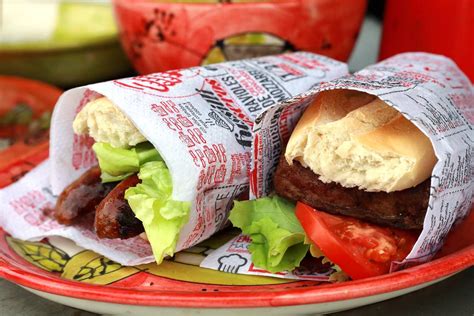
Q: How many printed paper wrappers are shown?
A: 2